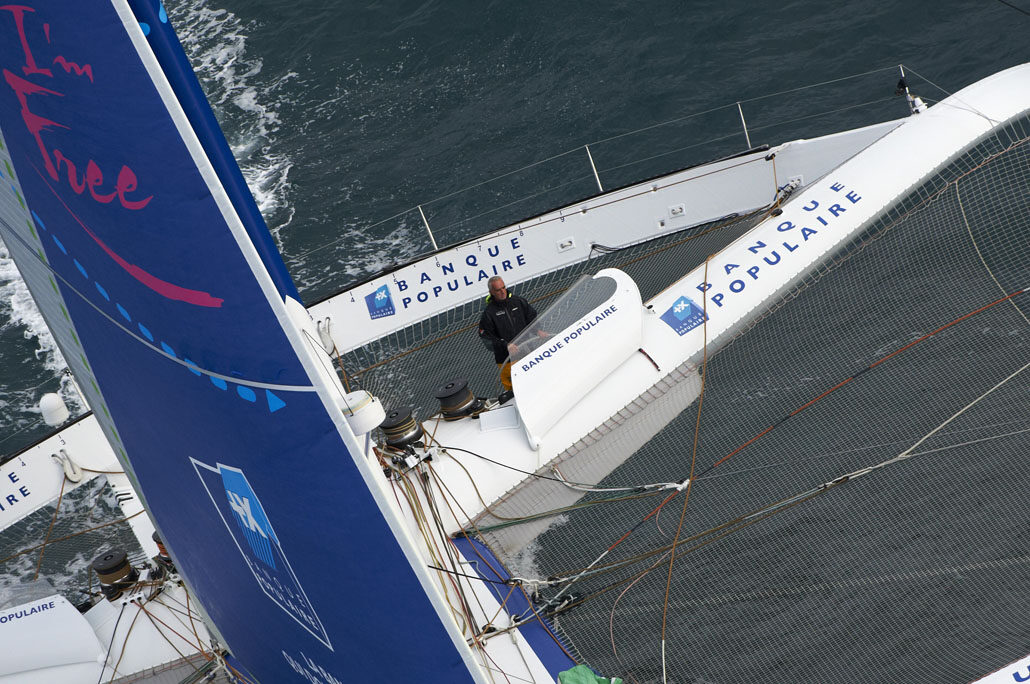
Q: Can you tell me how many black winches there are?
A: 4